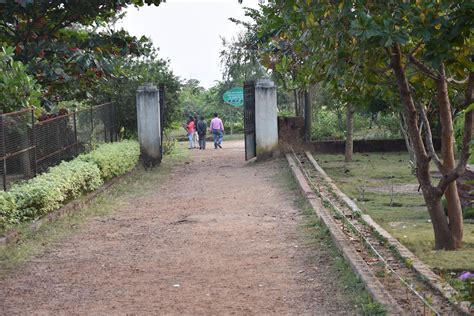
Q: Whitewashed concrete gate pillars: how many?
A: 2